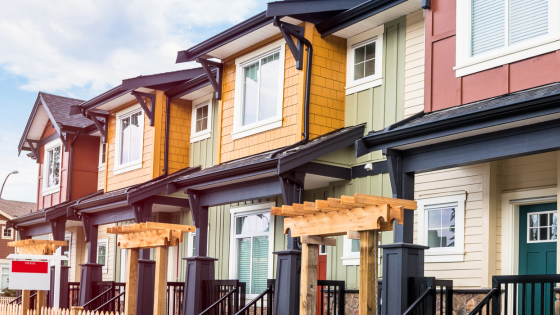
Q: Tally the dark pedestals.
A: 6